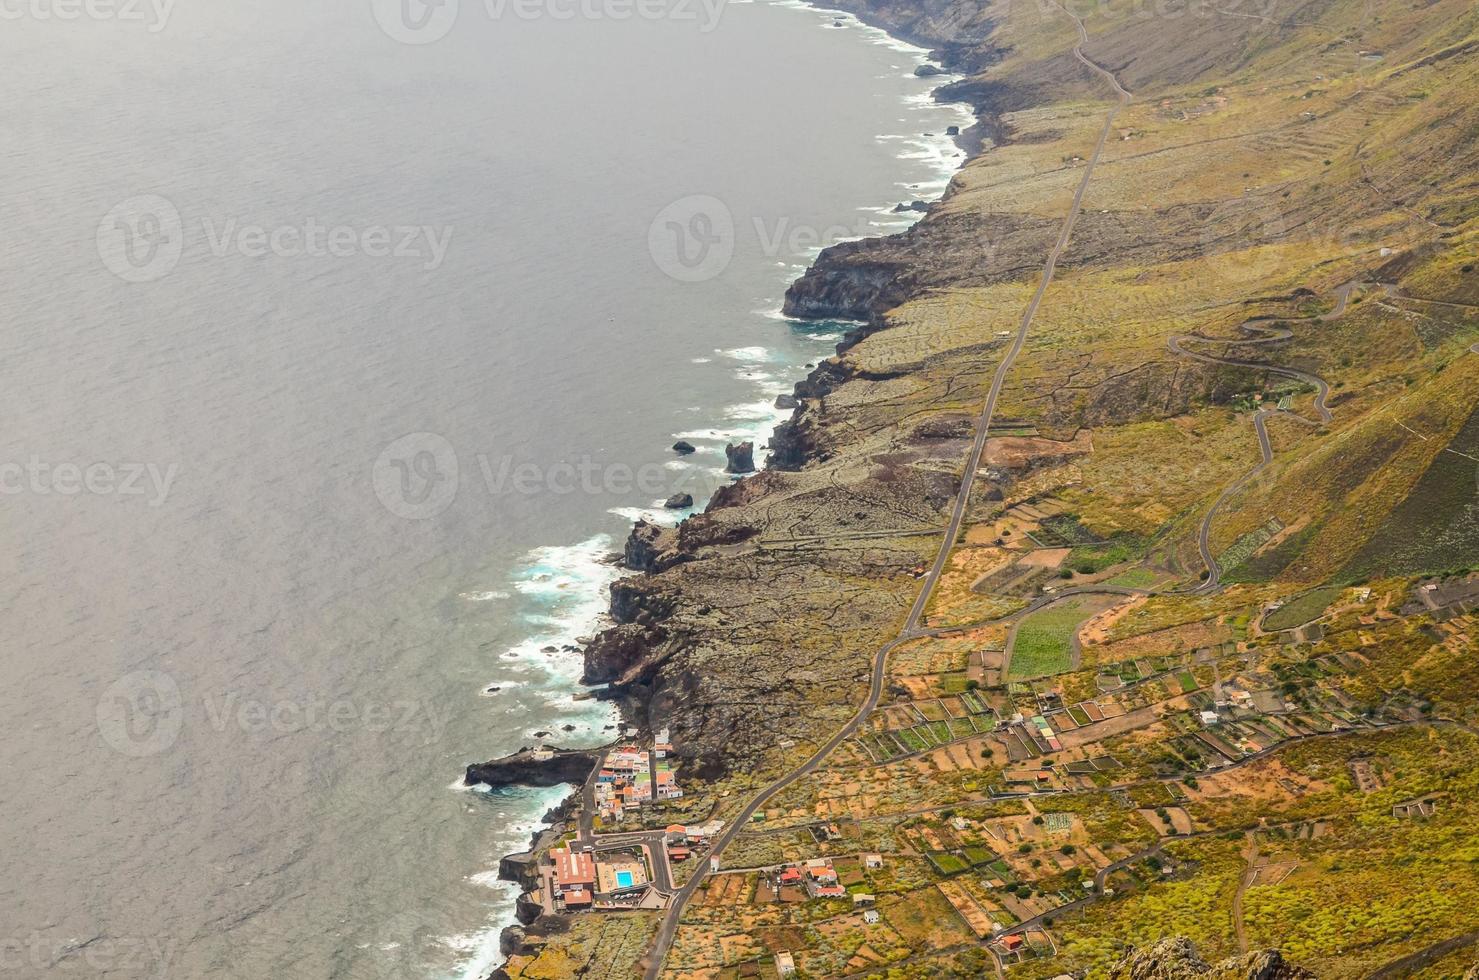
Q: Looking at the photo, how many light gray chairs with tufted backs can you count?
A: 0